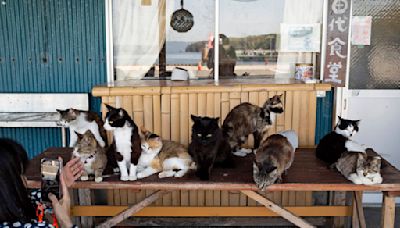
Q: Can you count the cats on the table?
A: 9